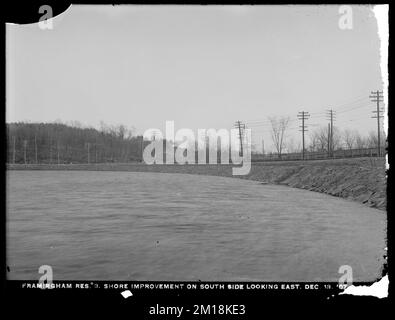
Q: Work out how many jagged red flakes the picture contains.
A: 0